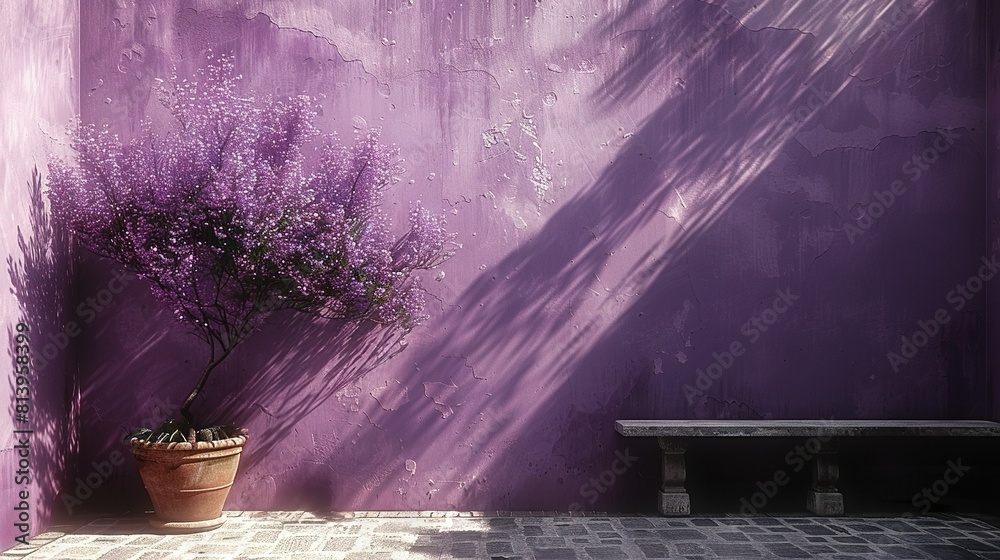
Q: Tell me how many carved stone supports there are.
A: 2